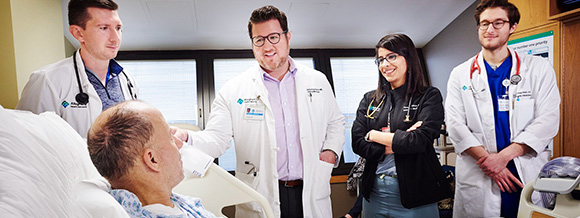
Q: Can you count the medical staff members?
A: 4